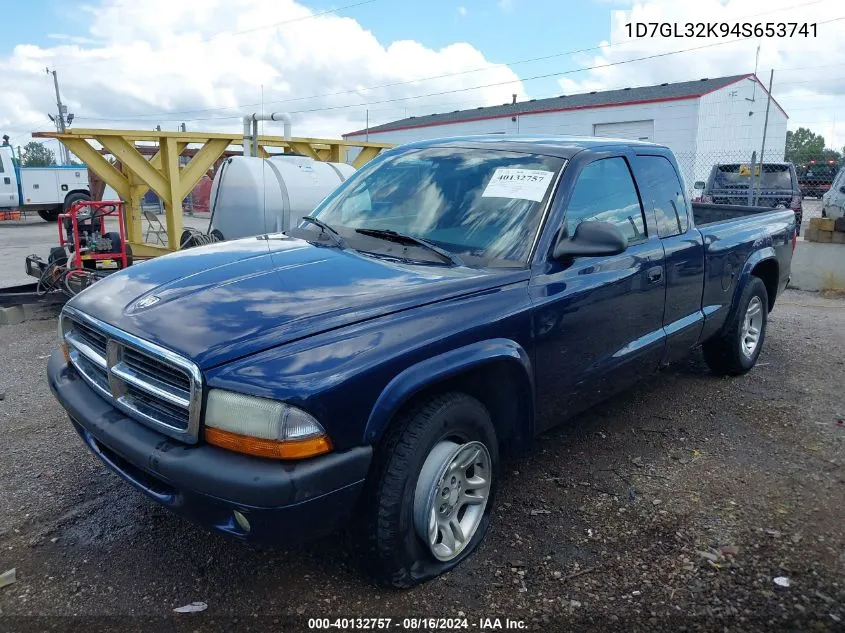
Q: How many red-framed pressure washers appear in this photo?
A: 1